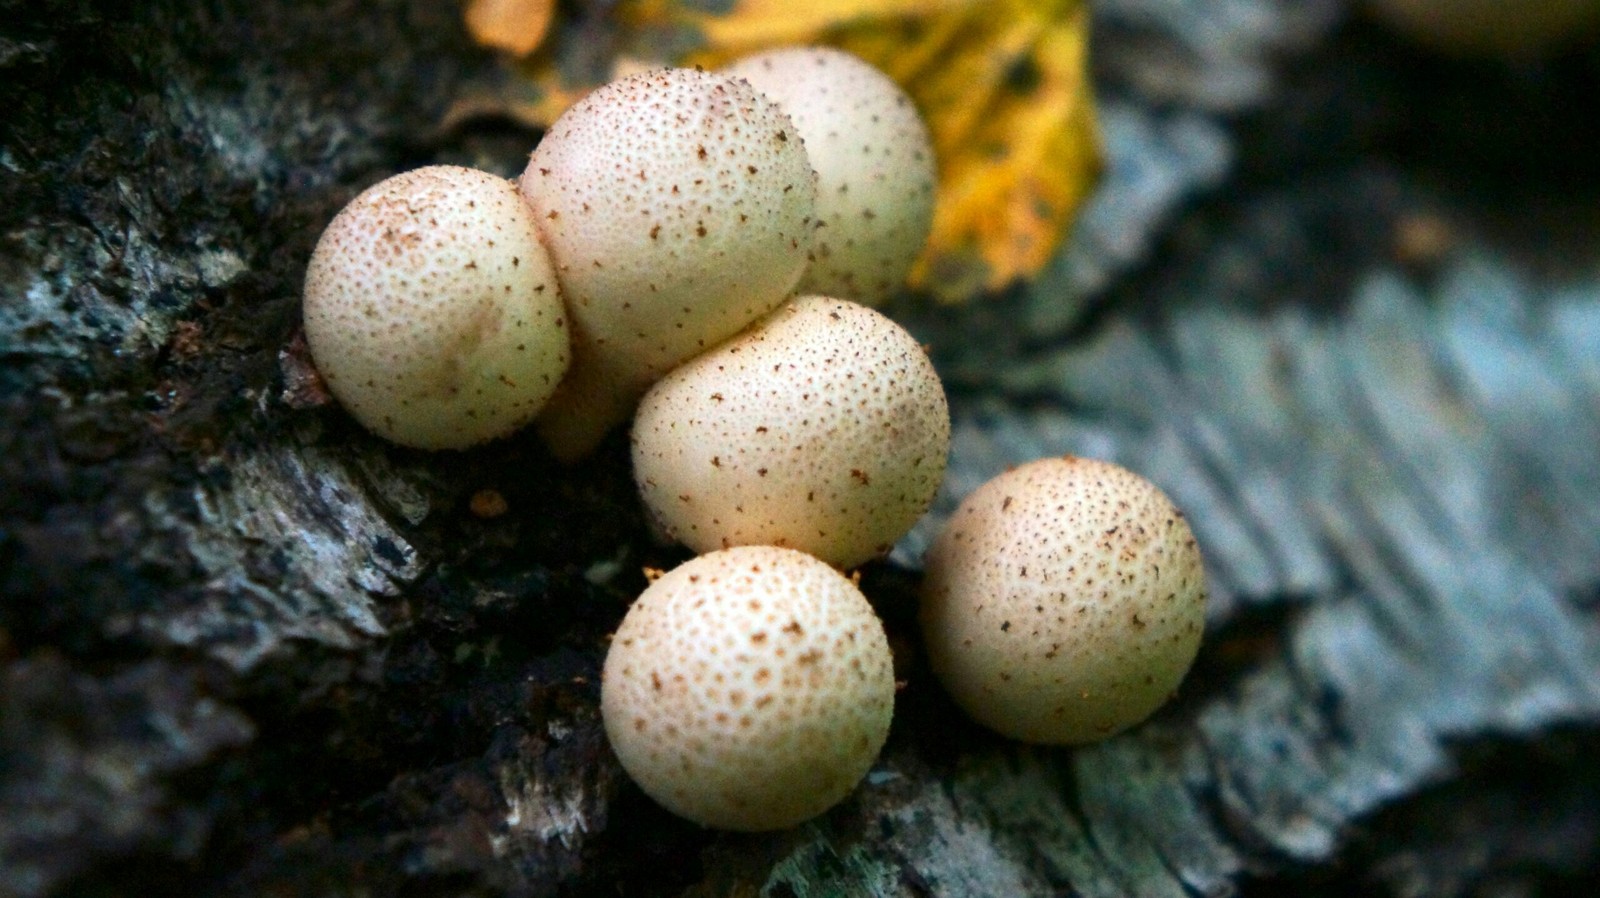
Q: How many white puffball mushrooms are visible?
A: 6